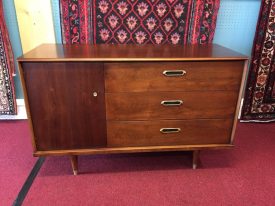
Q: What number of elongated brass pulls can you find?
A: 3